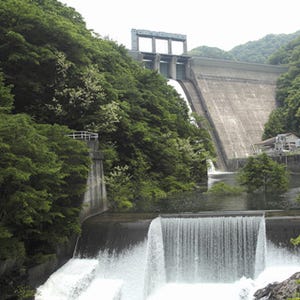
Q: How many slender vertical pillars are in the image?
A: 4